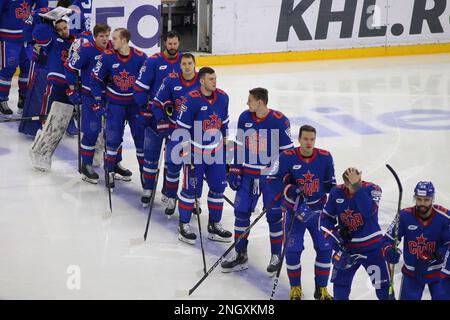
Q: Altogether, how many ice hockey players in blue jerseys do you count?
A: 11